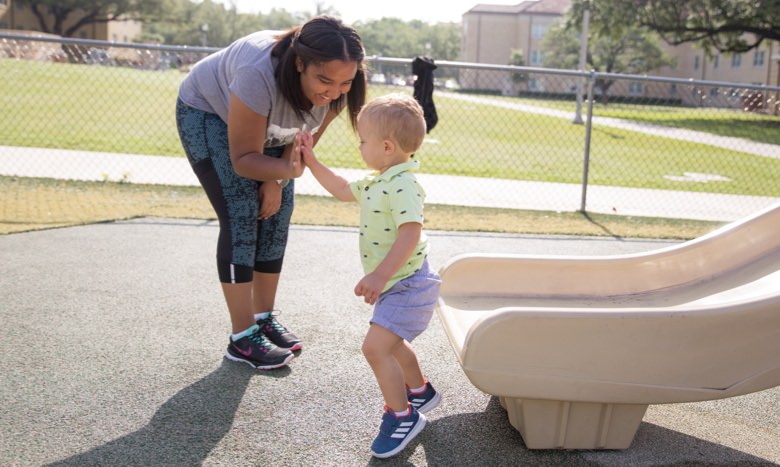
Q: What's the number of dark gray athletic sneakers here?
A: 2